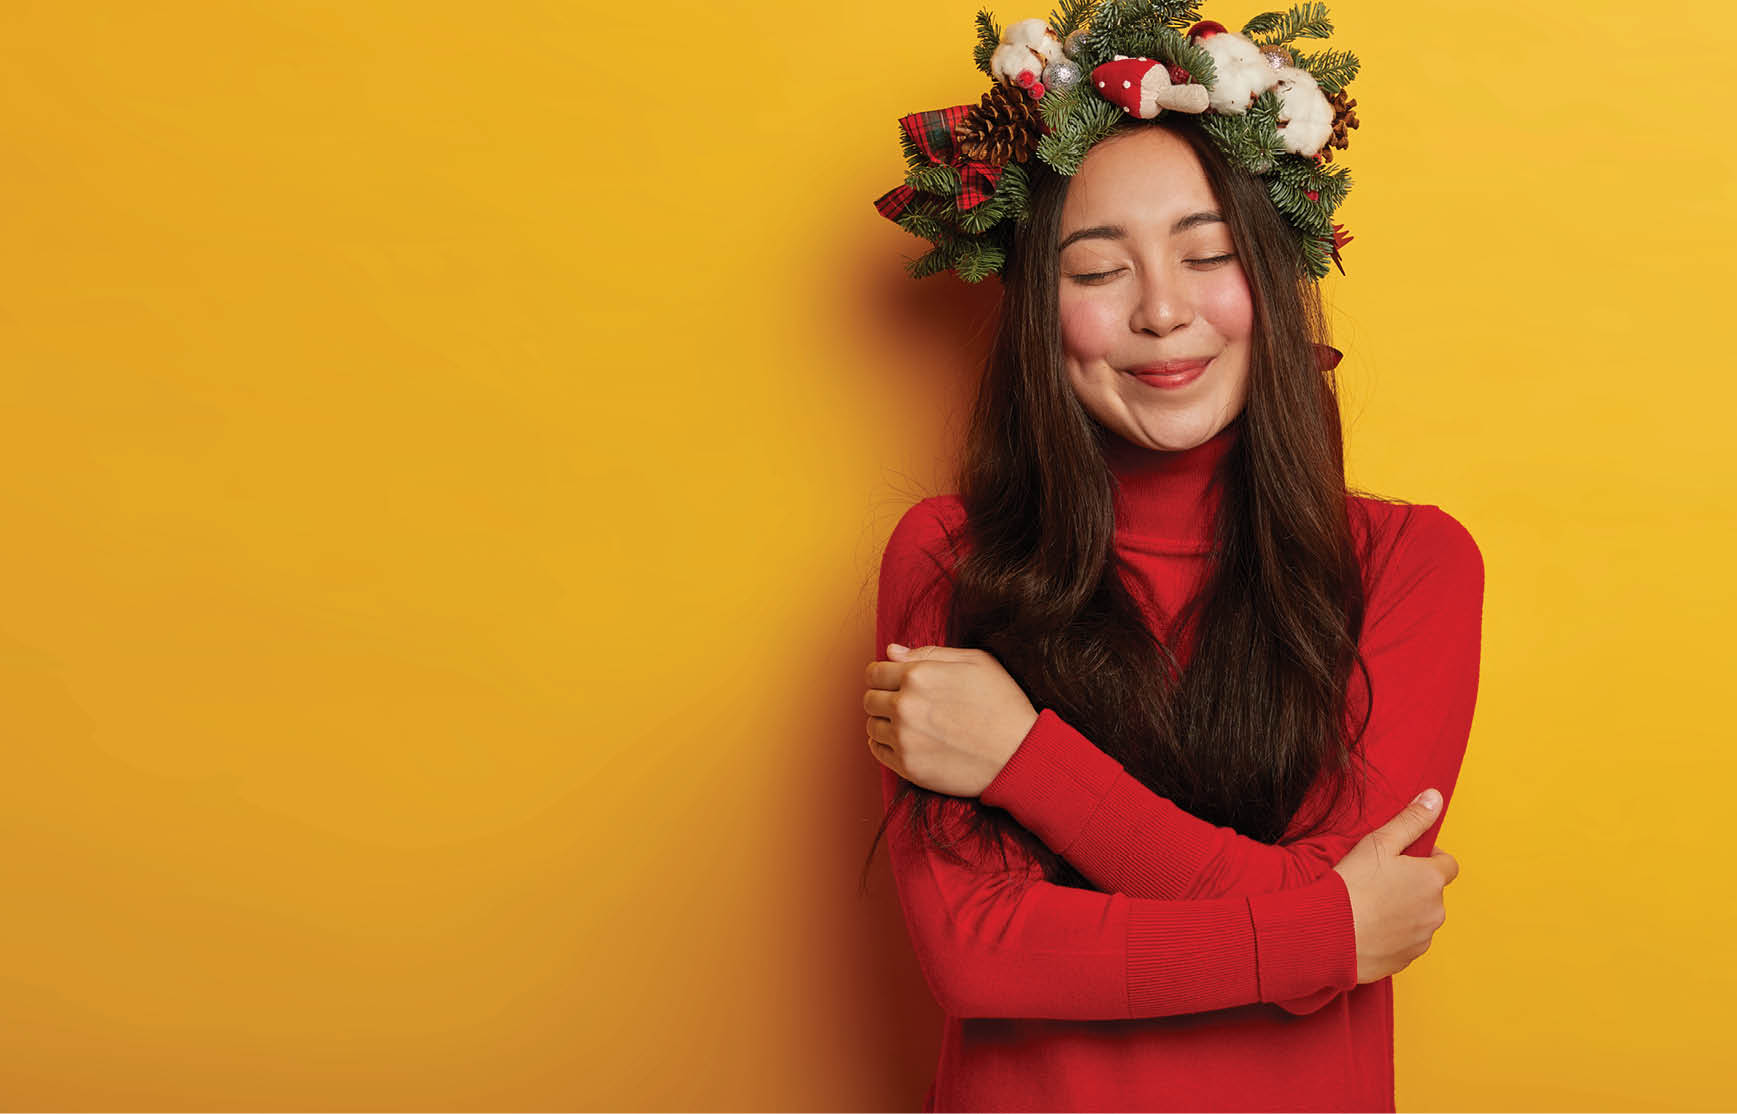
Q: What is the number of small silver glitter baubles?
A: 3